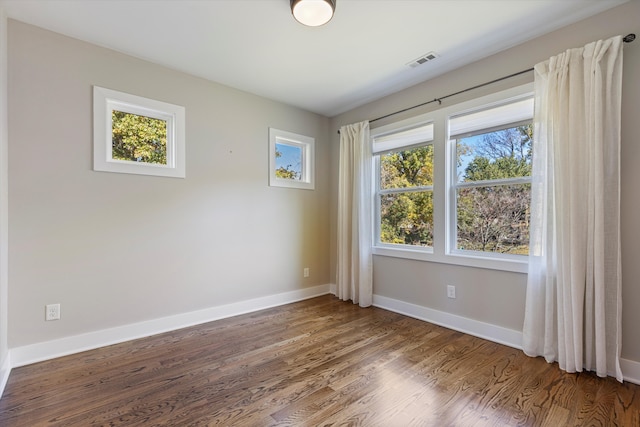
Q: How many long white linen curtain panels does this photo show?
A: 2